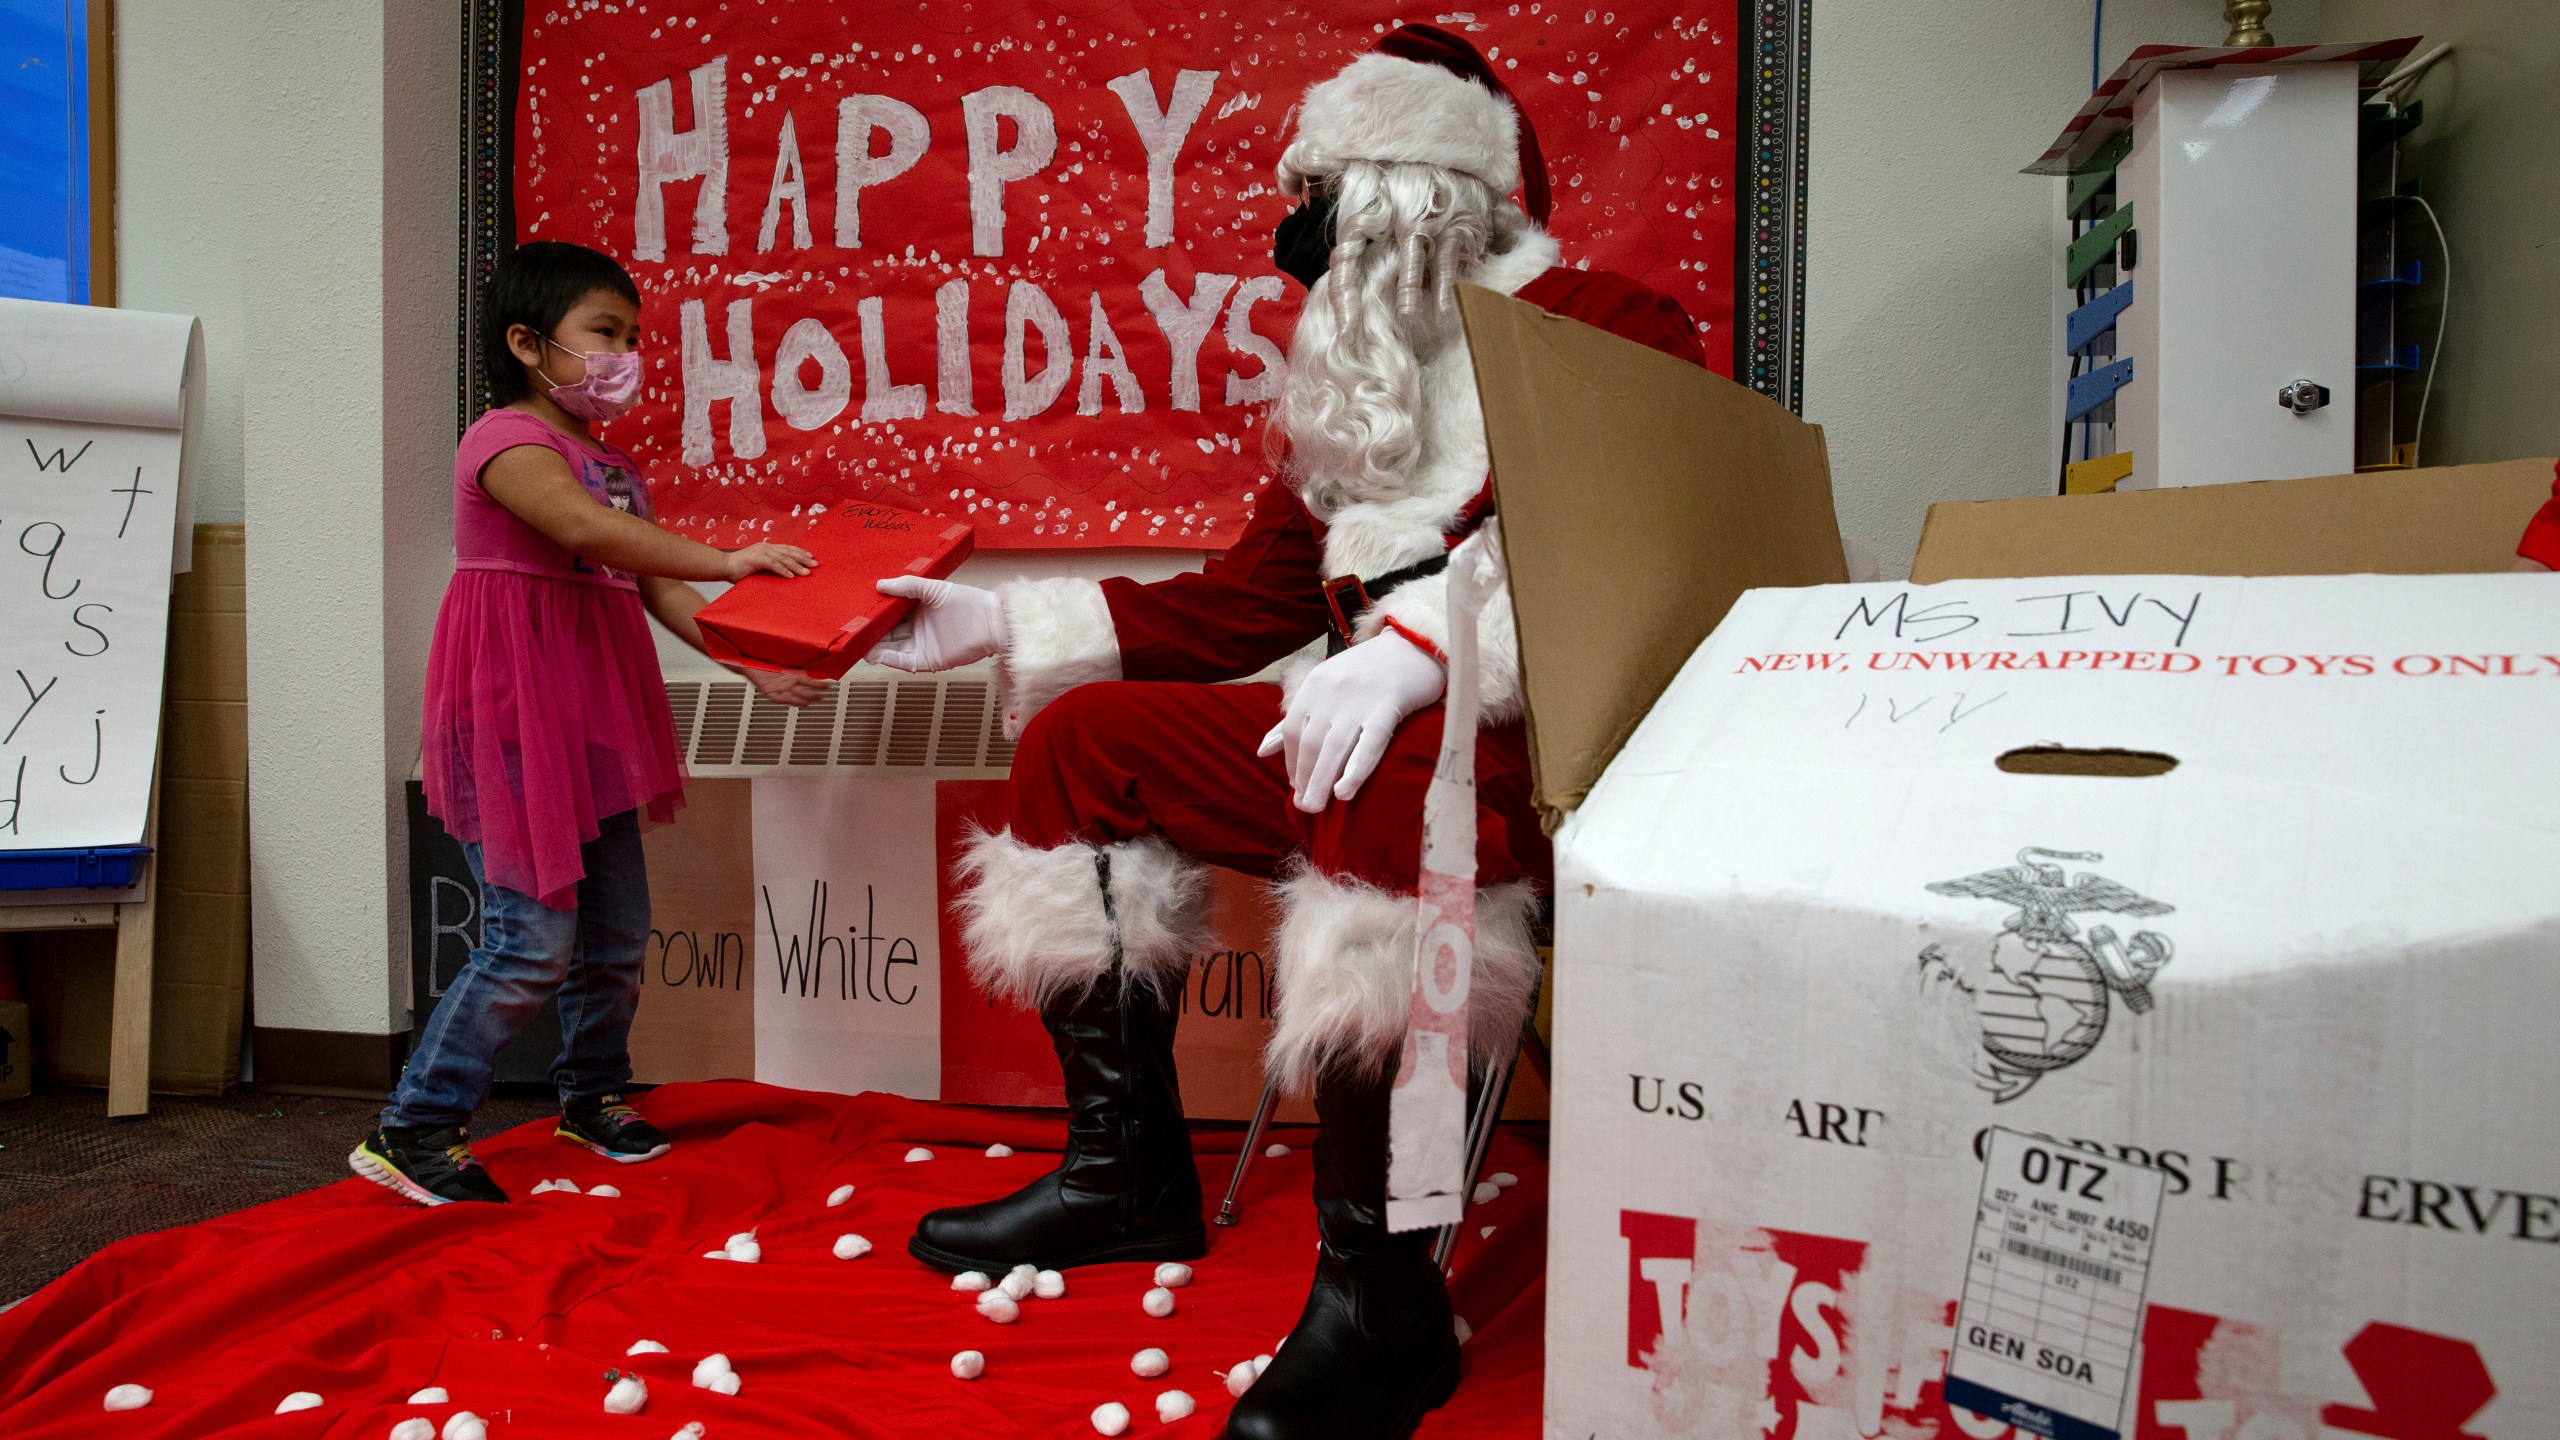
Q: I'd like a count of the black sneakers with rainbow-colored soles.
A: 2